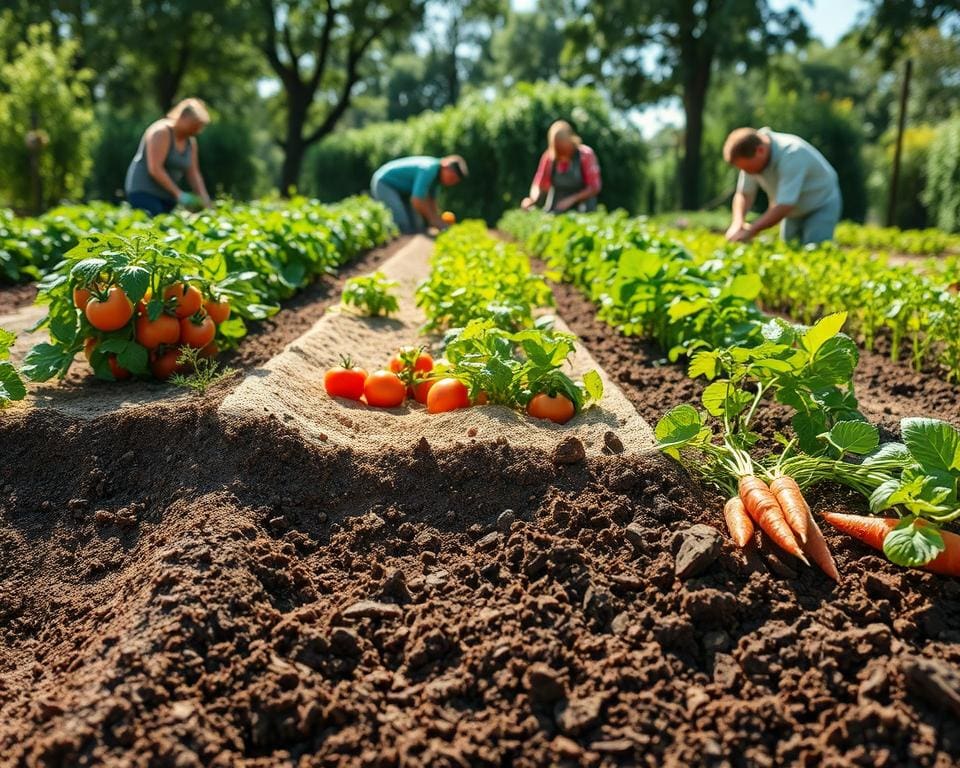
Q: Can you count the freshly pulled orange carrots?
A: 5